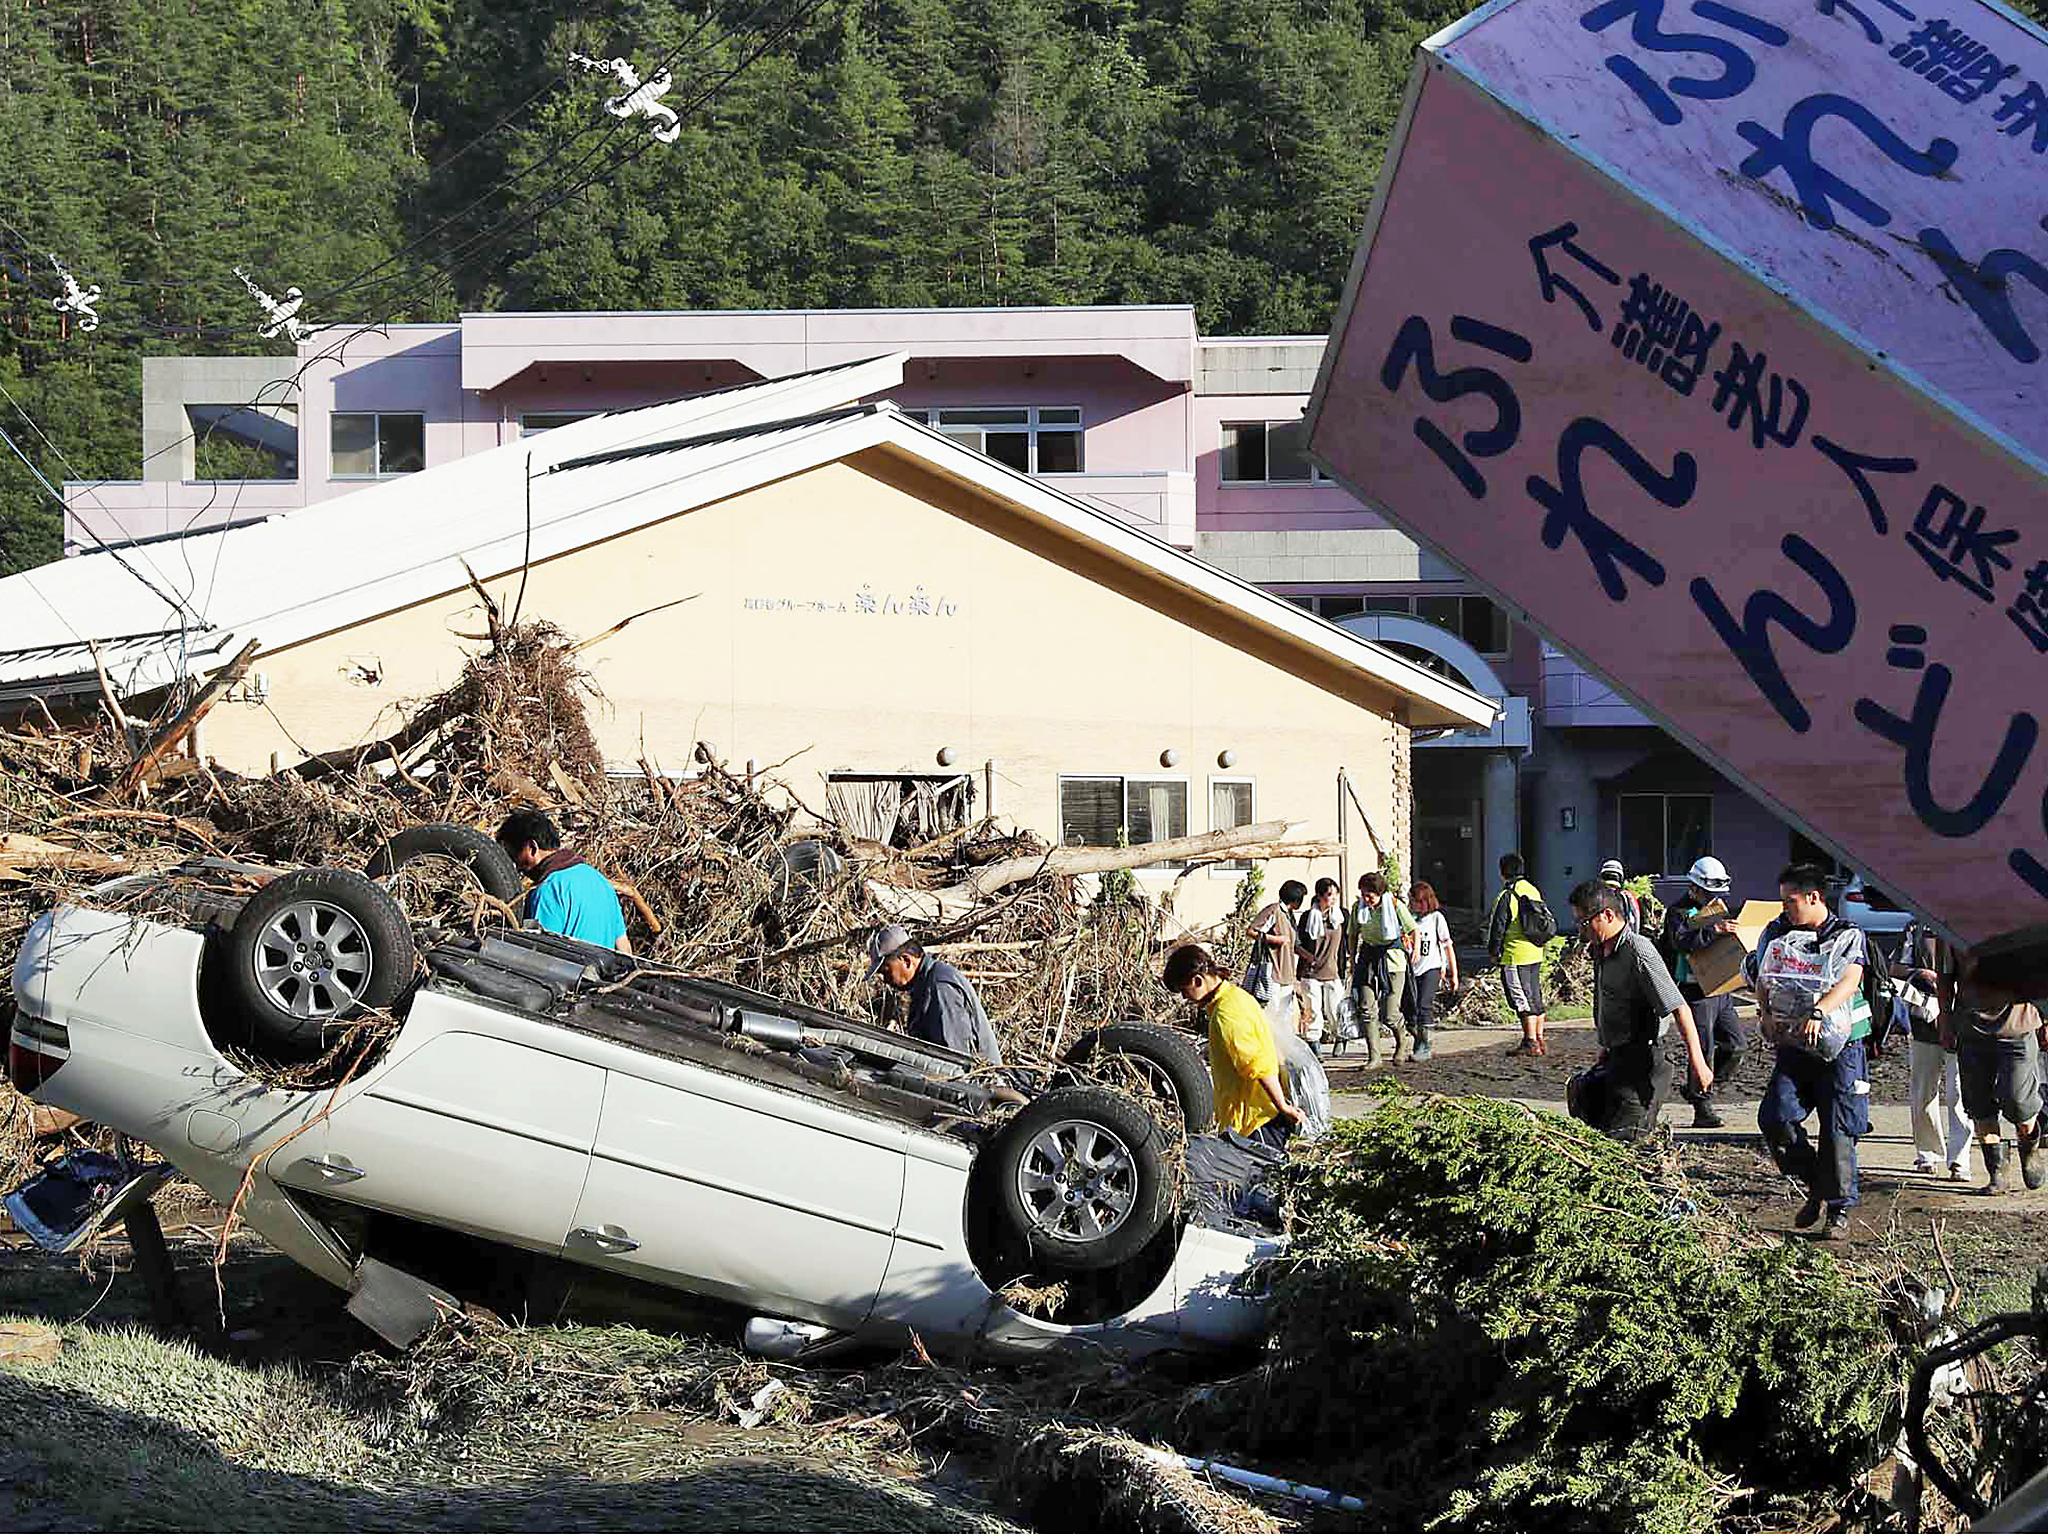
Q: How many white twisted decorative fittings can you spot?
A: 3